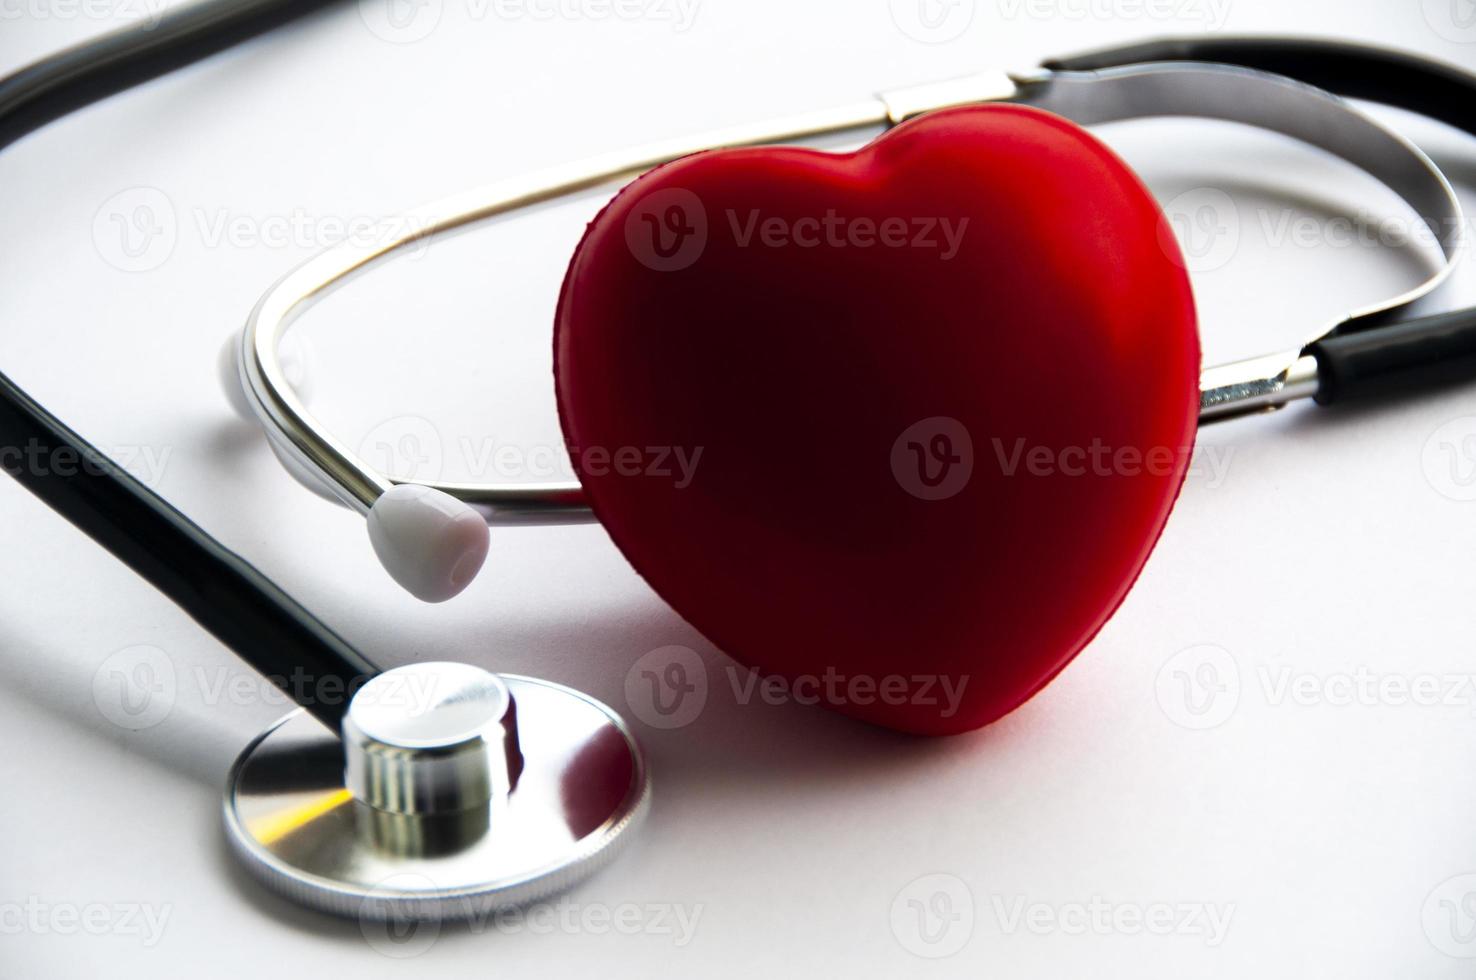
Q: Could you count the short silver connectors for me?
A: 2